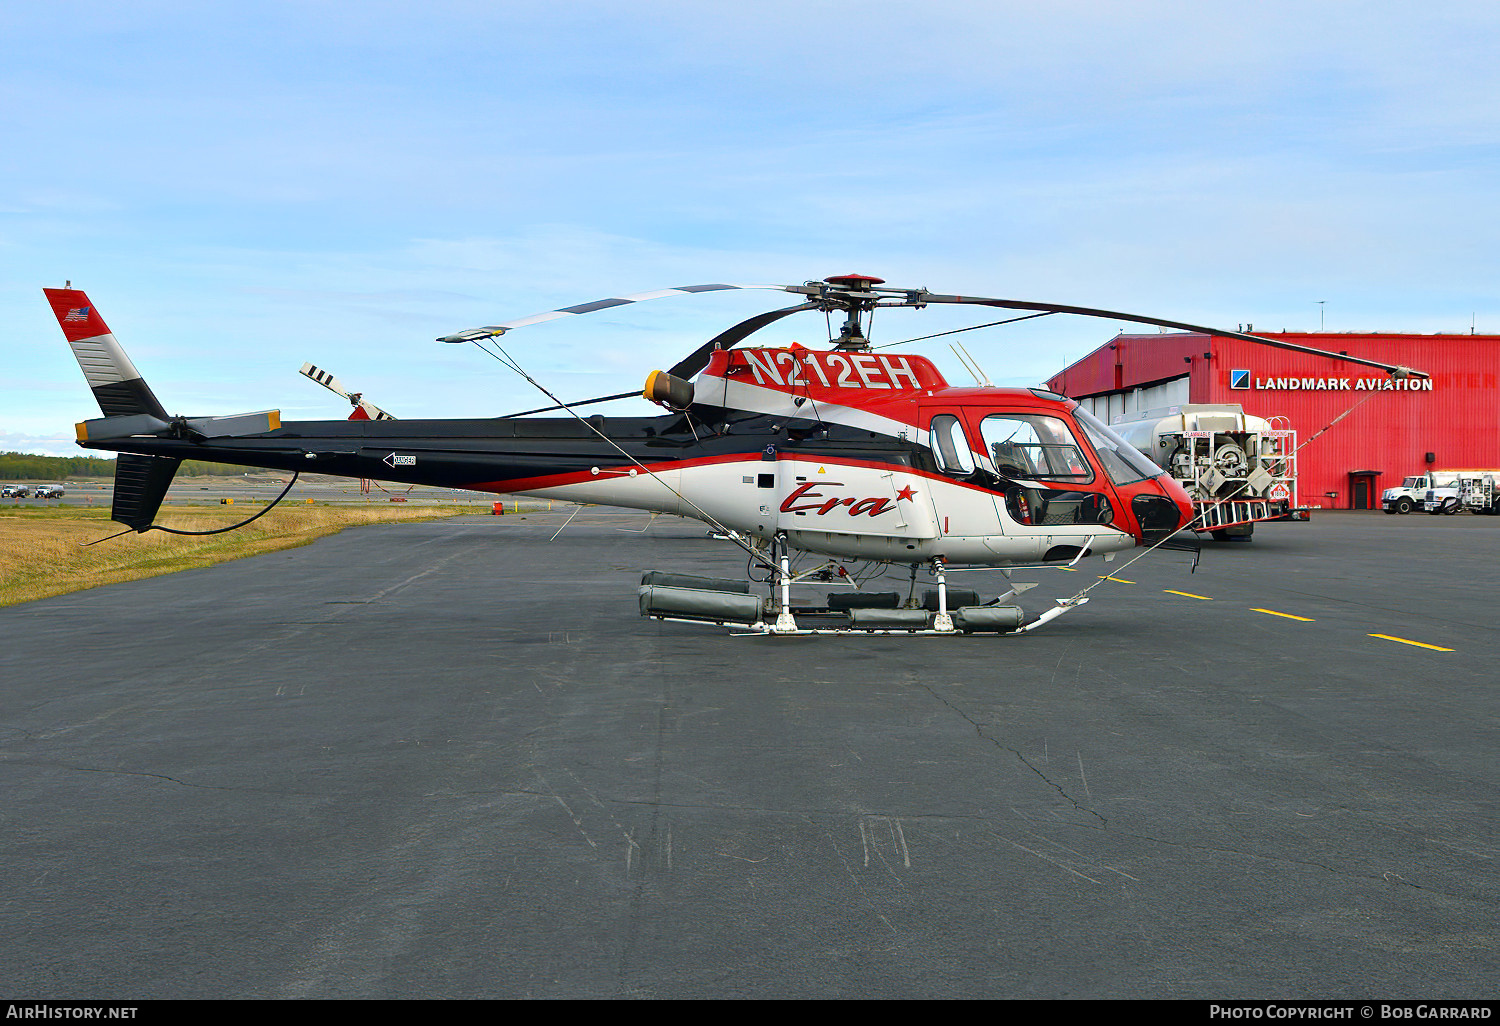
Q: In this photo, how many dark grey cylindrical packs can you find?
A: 6